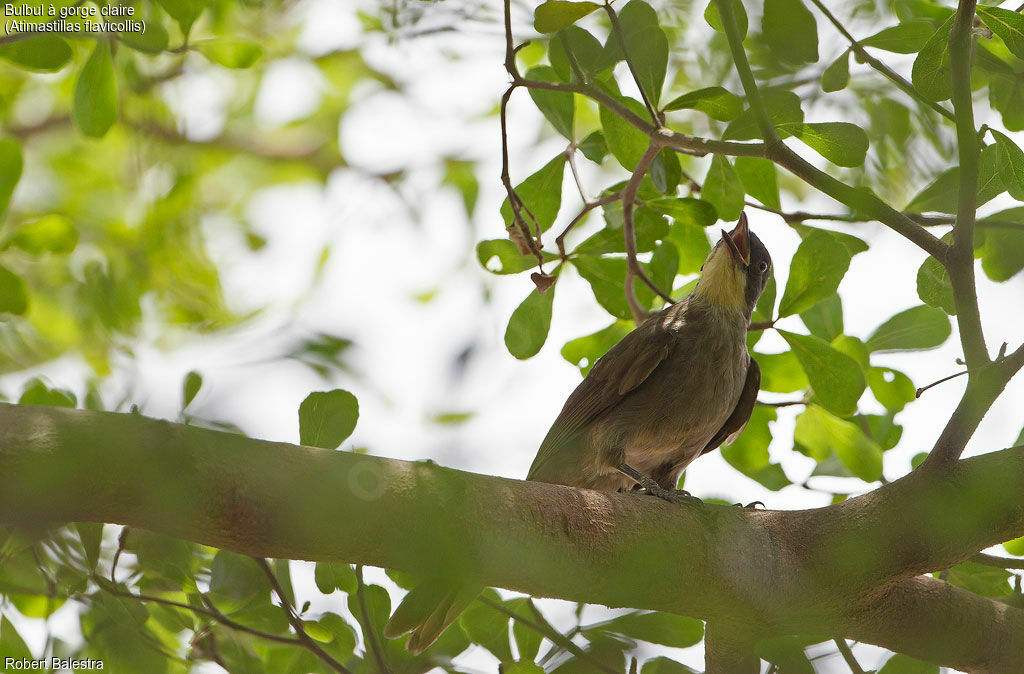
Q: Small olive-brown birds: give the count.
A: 1